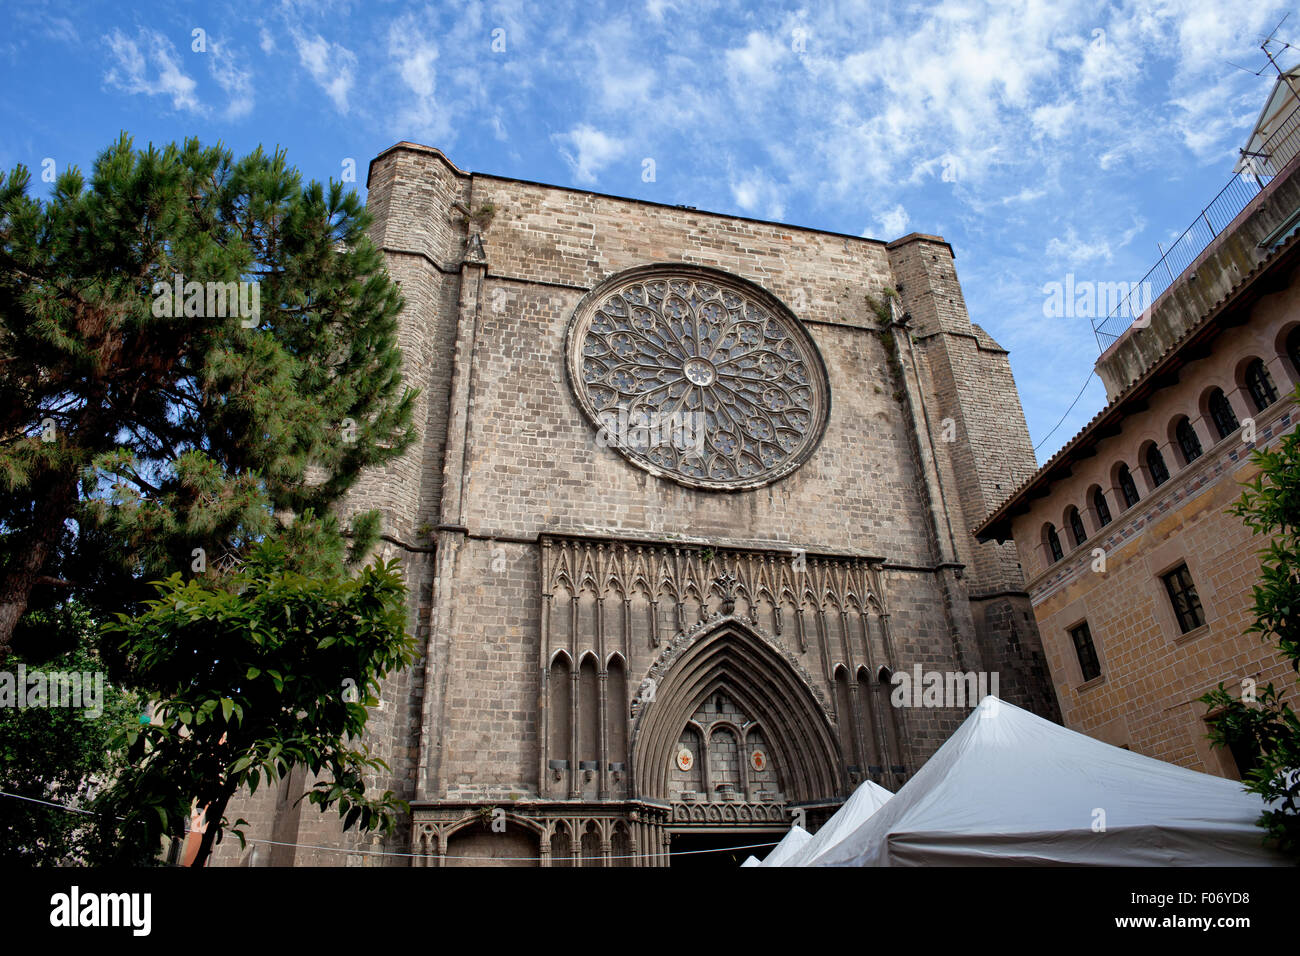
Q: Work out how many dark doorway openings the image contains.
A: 1